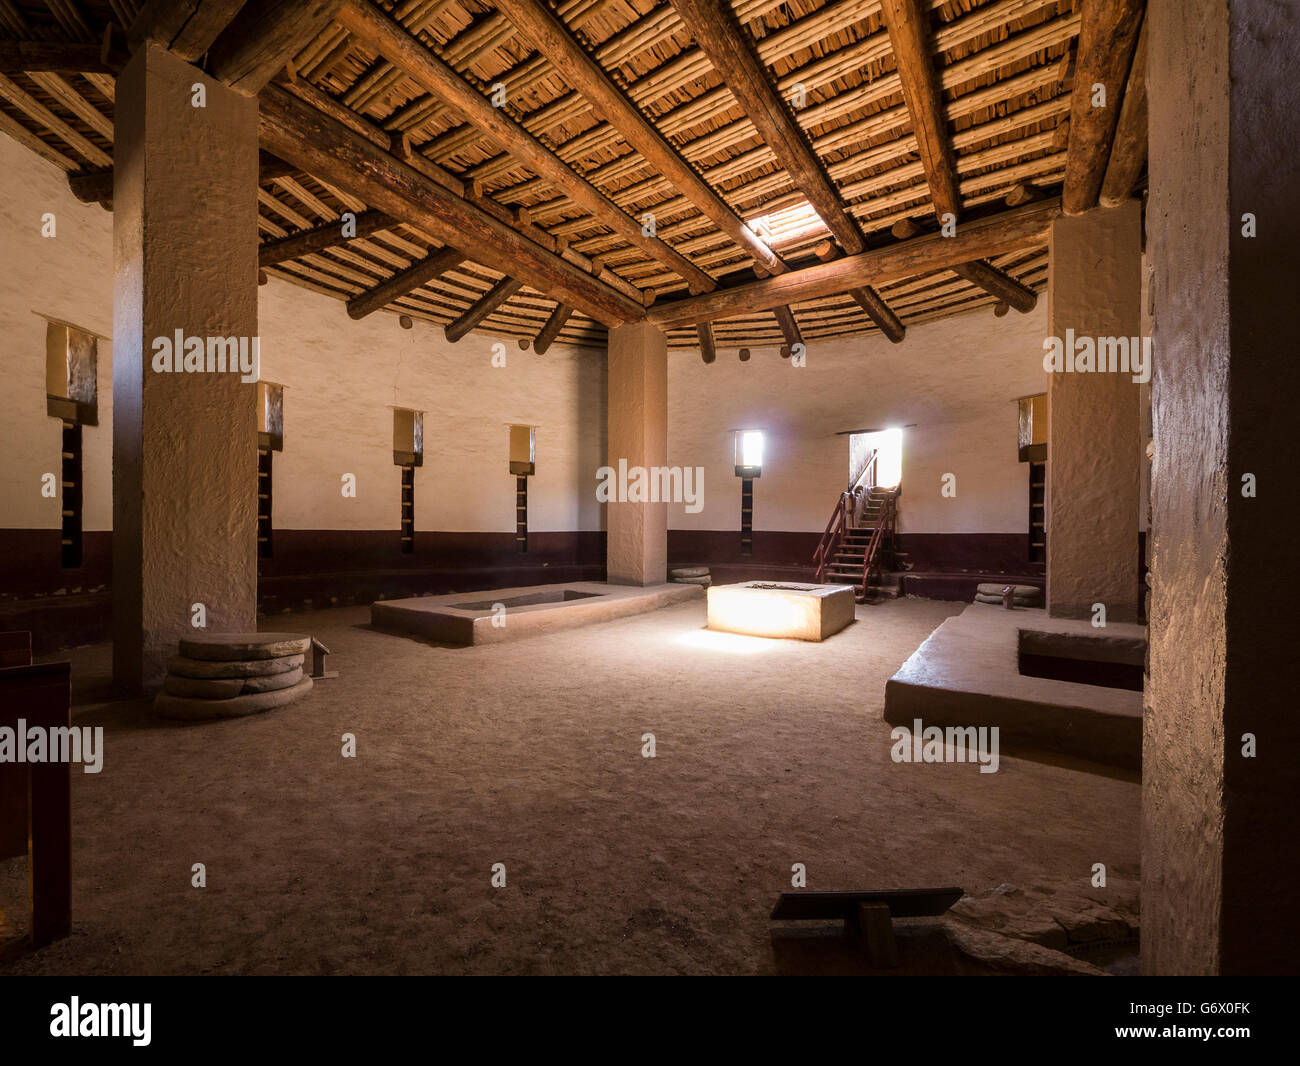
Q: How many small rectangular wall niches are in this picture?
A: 6